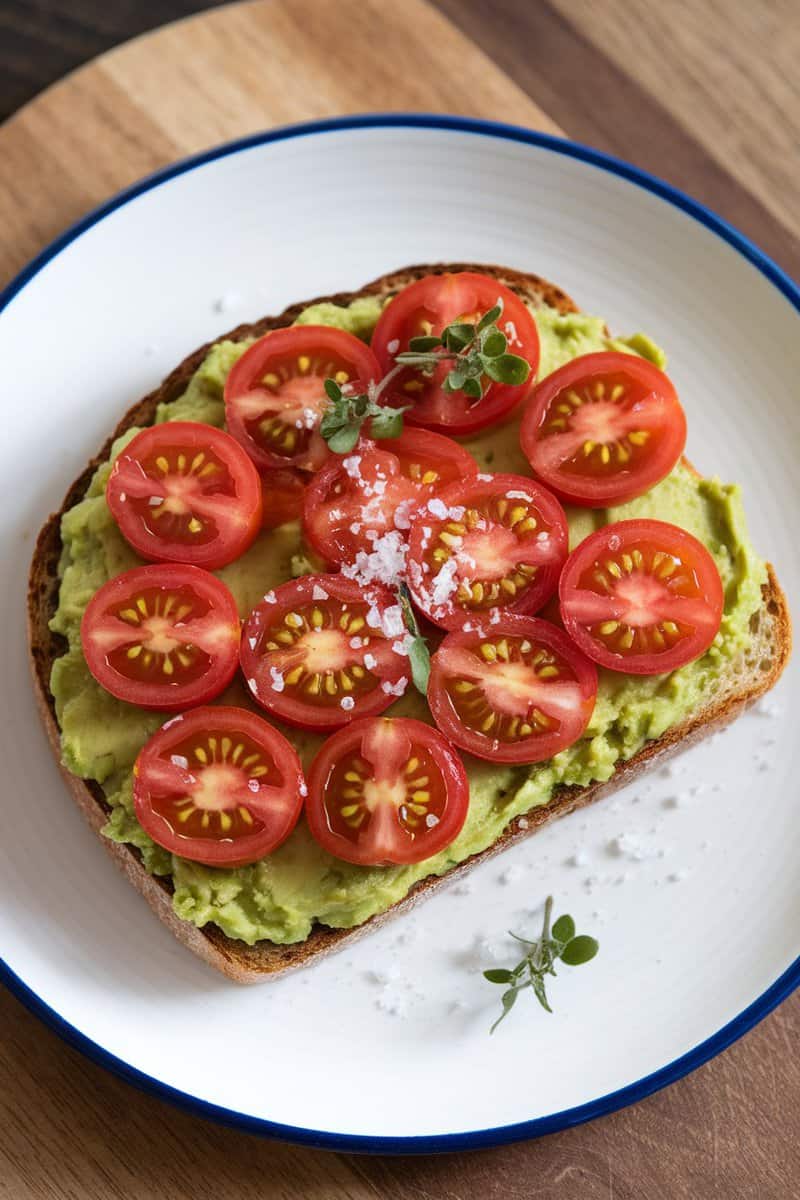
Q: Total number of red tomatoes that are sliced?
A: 12